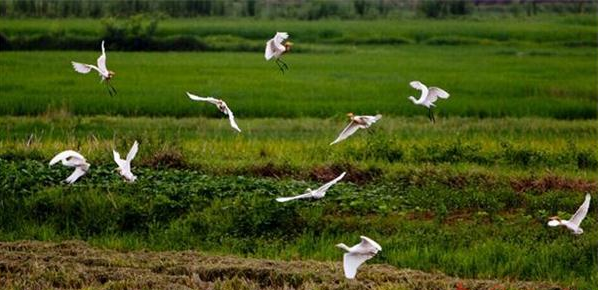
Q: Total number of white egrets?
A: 10